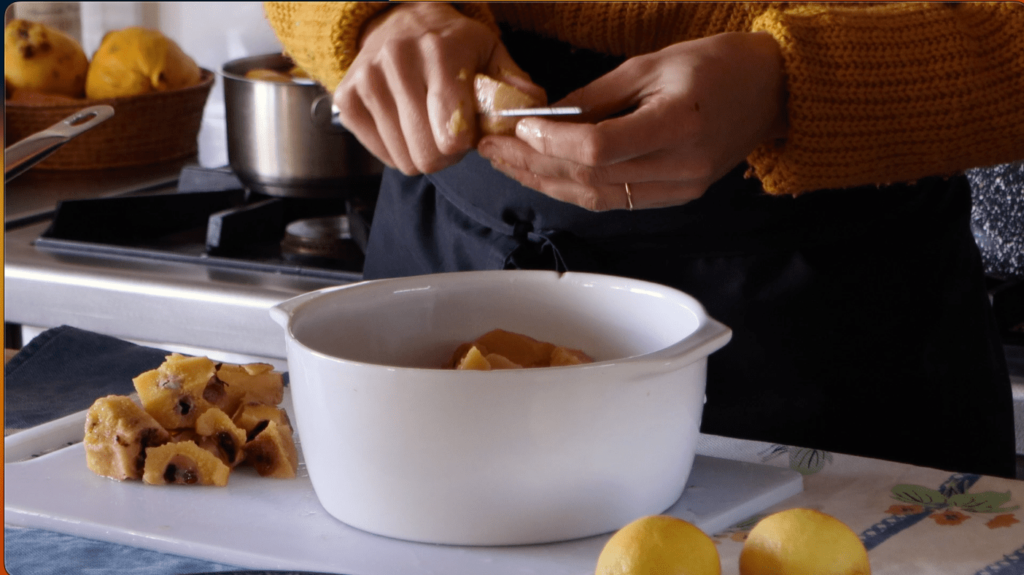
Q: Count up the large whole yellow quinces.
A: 2